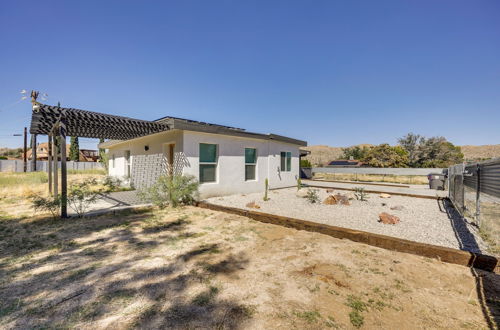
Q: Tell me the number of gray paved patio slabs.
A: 1